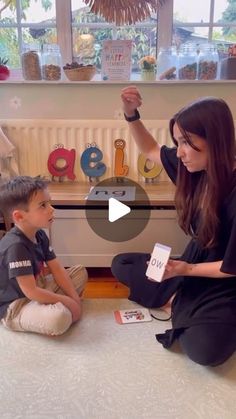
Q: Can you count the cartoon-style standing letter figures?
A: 4